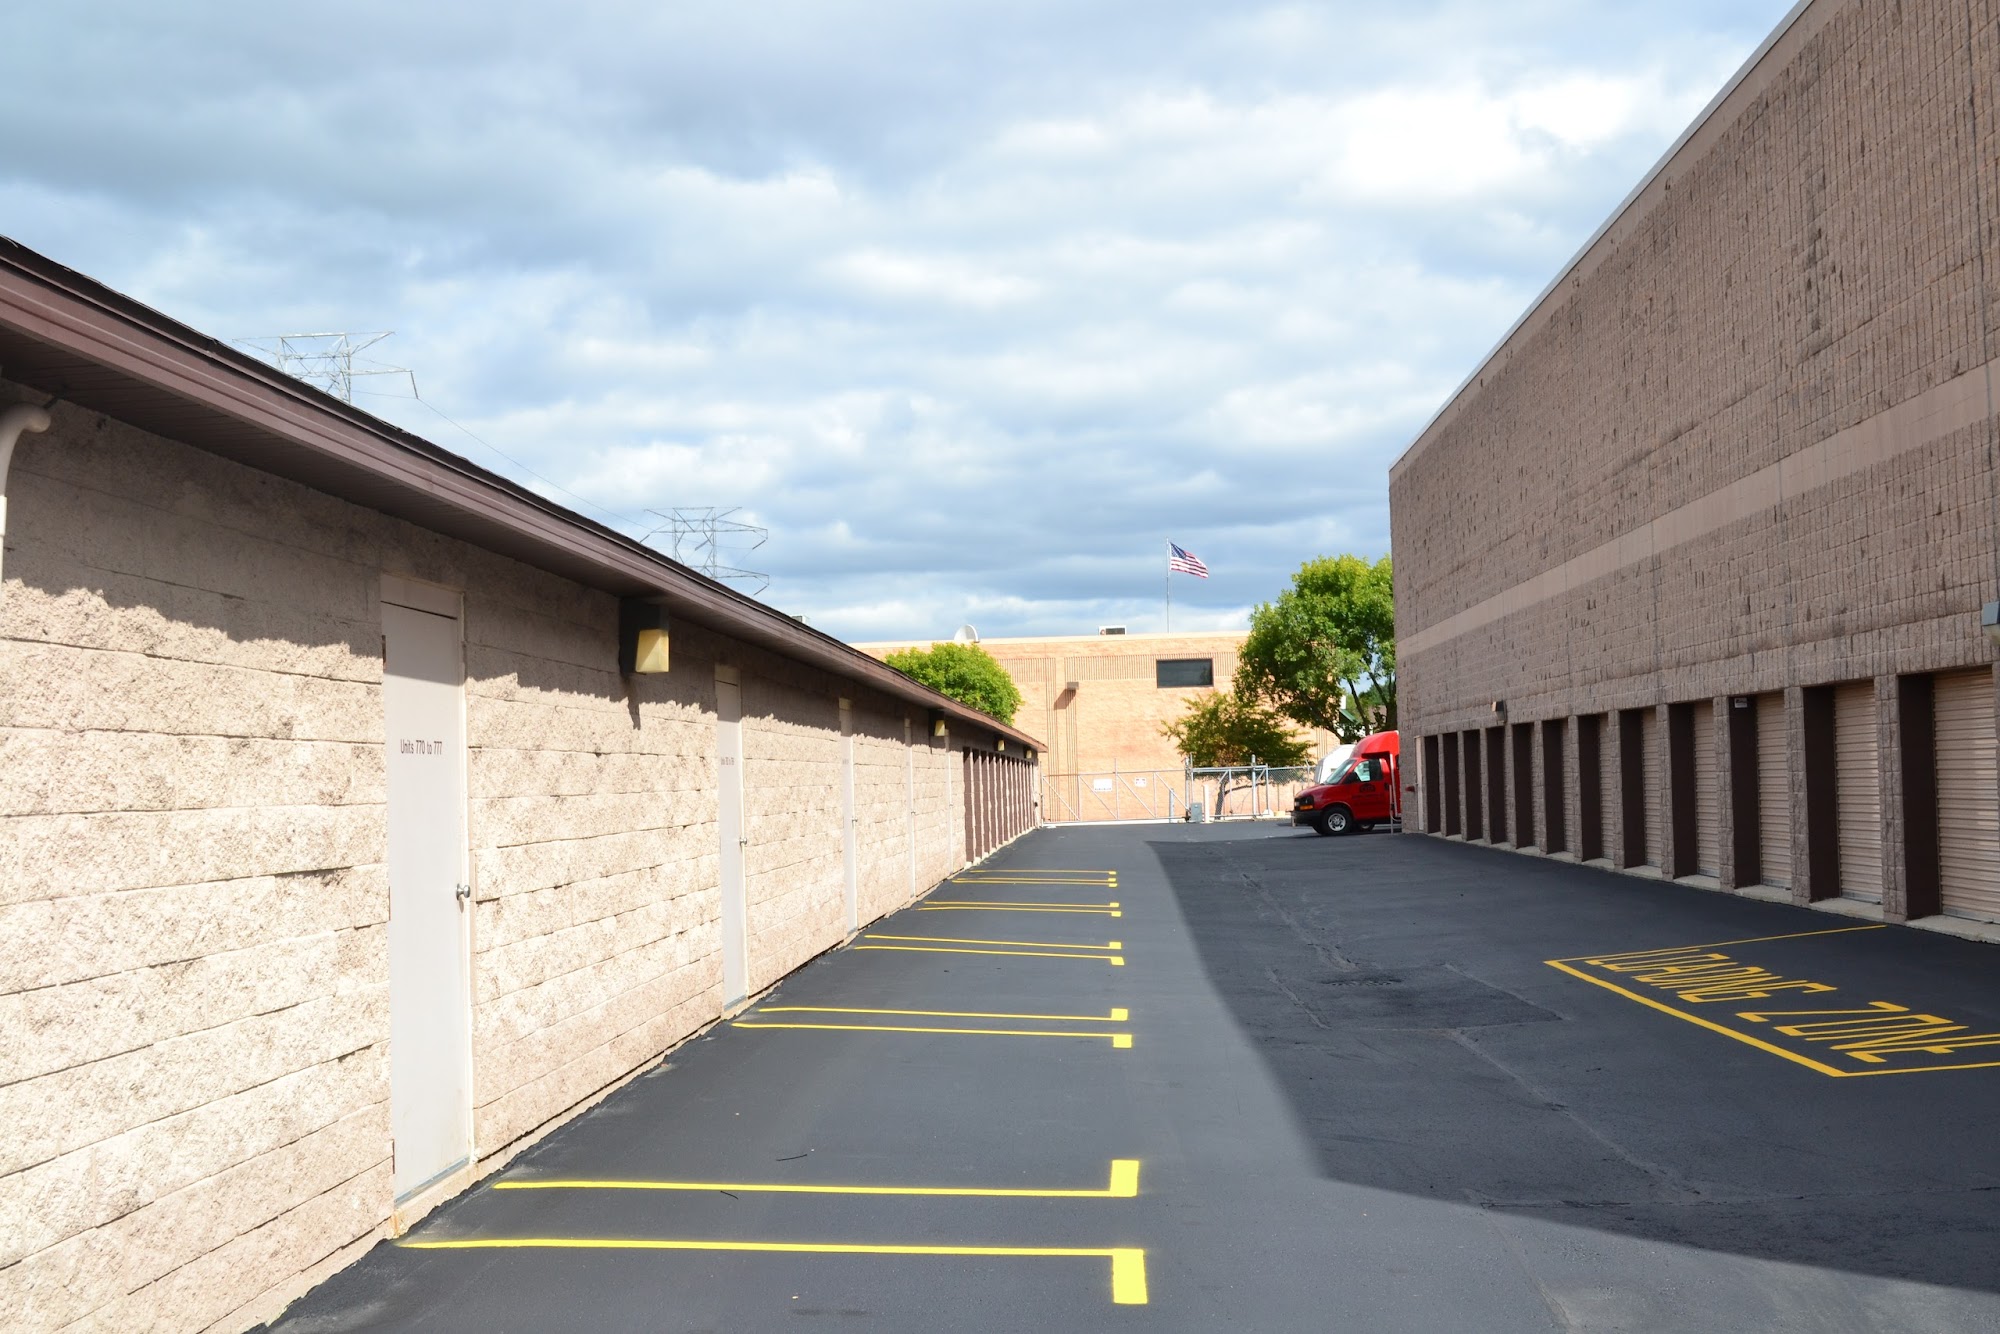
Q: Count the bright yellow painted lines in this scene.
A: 11